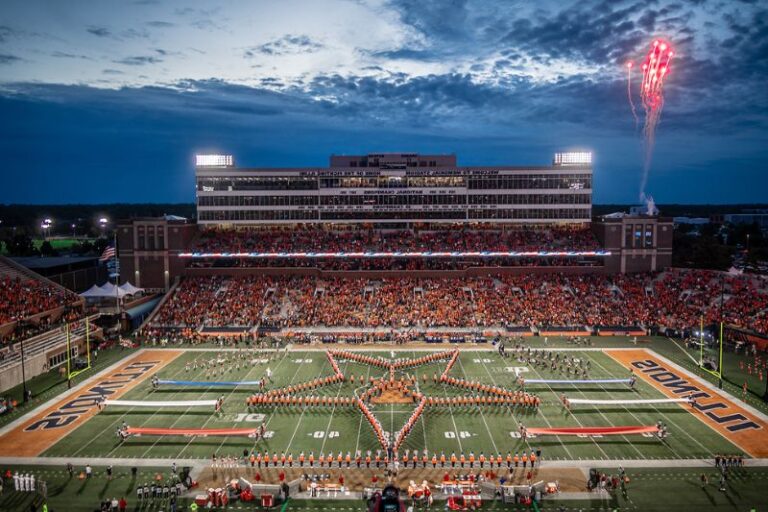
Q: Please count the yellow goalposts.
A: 2